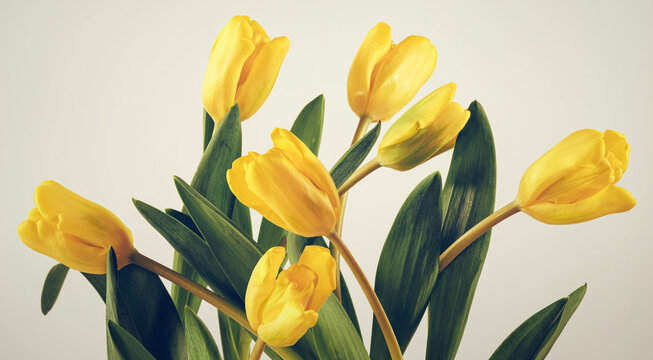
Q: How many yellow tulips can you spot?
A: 7